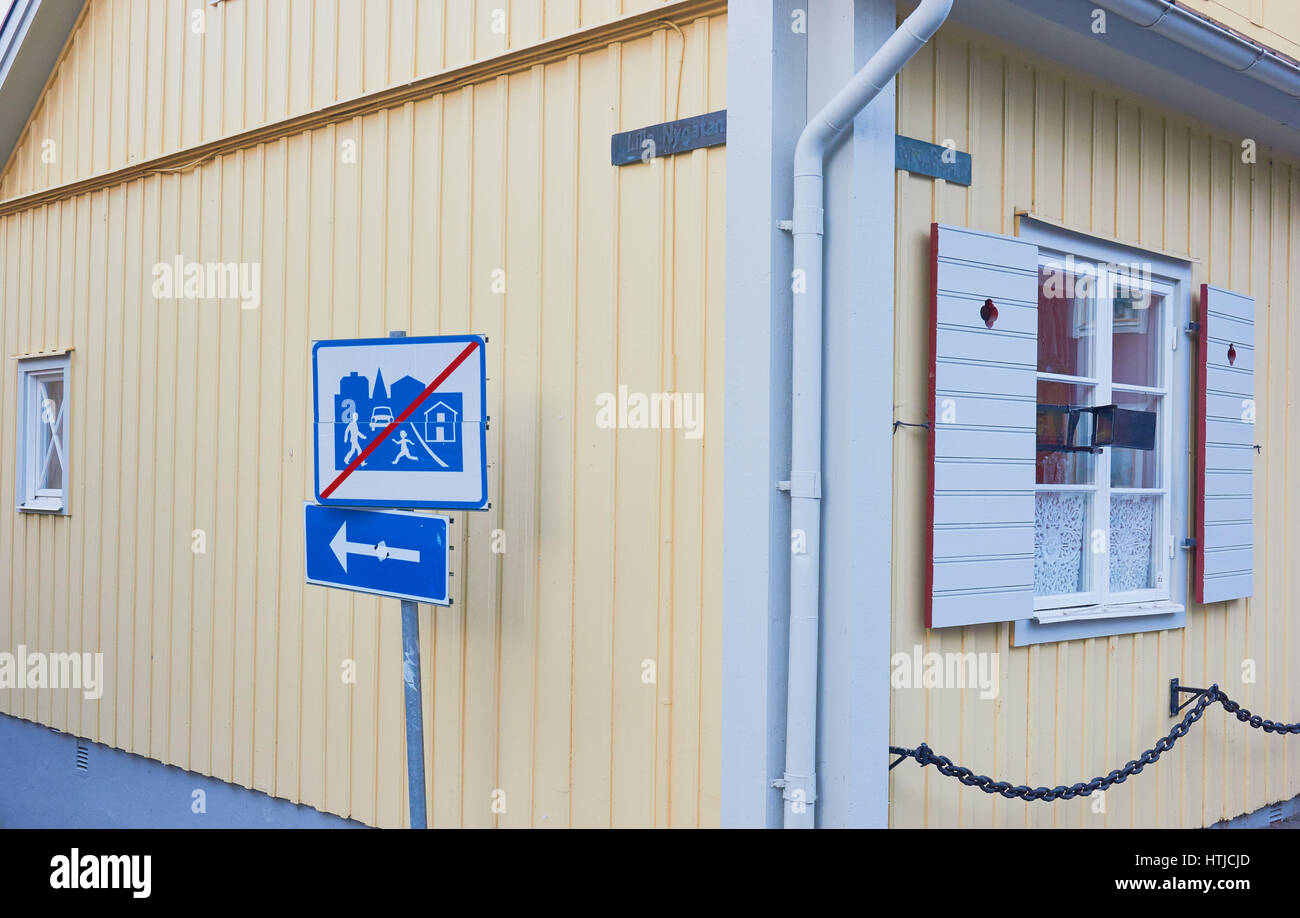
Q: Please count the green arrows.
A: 0